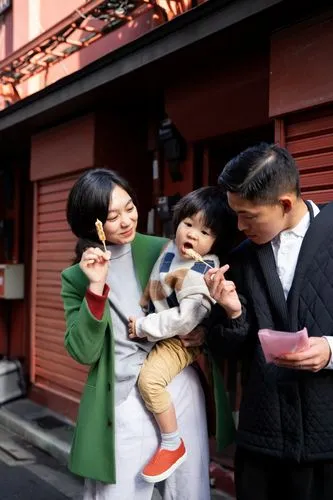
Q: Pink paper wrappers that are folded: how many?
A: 1